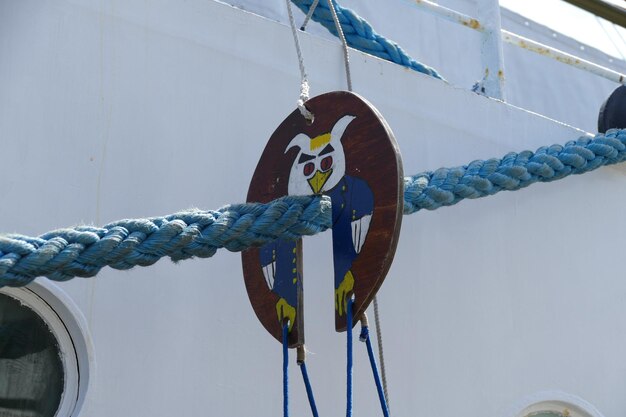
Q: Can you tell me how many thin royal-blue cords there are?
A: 4